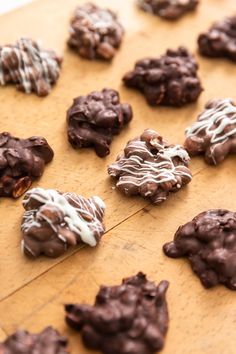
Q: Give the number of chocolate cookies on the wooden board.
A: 13